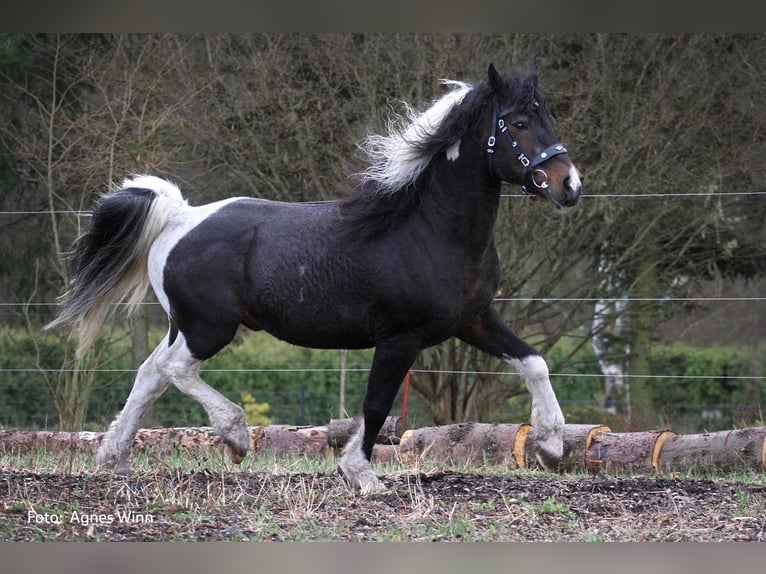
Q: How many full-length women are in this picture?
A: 0